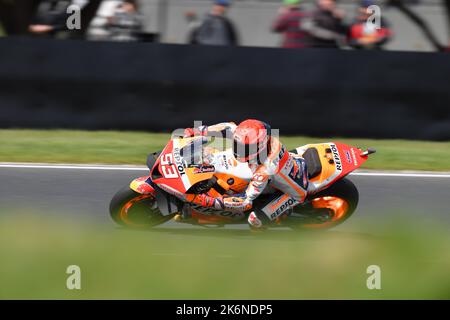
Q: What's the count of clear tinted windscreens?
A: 1